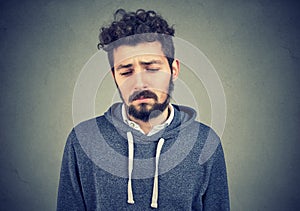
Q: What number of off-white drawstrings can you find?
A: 2